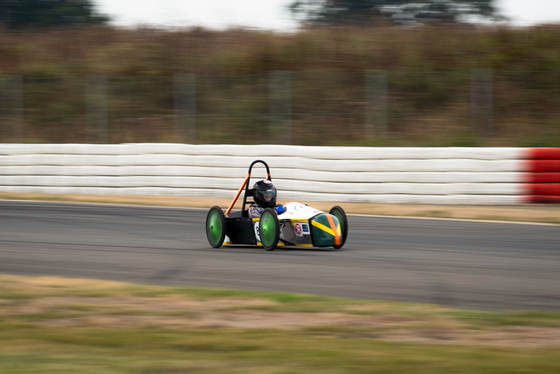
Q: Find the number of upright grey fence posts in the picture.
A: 6